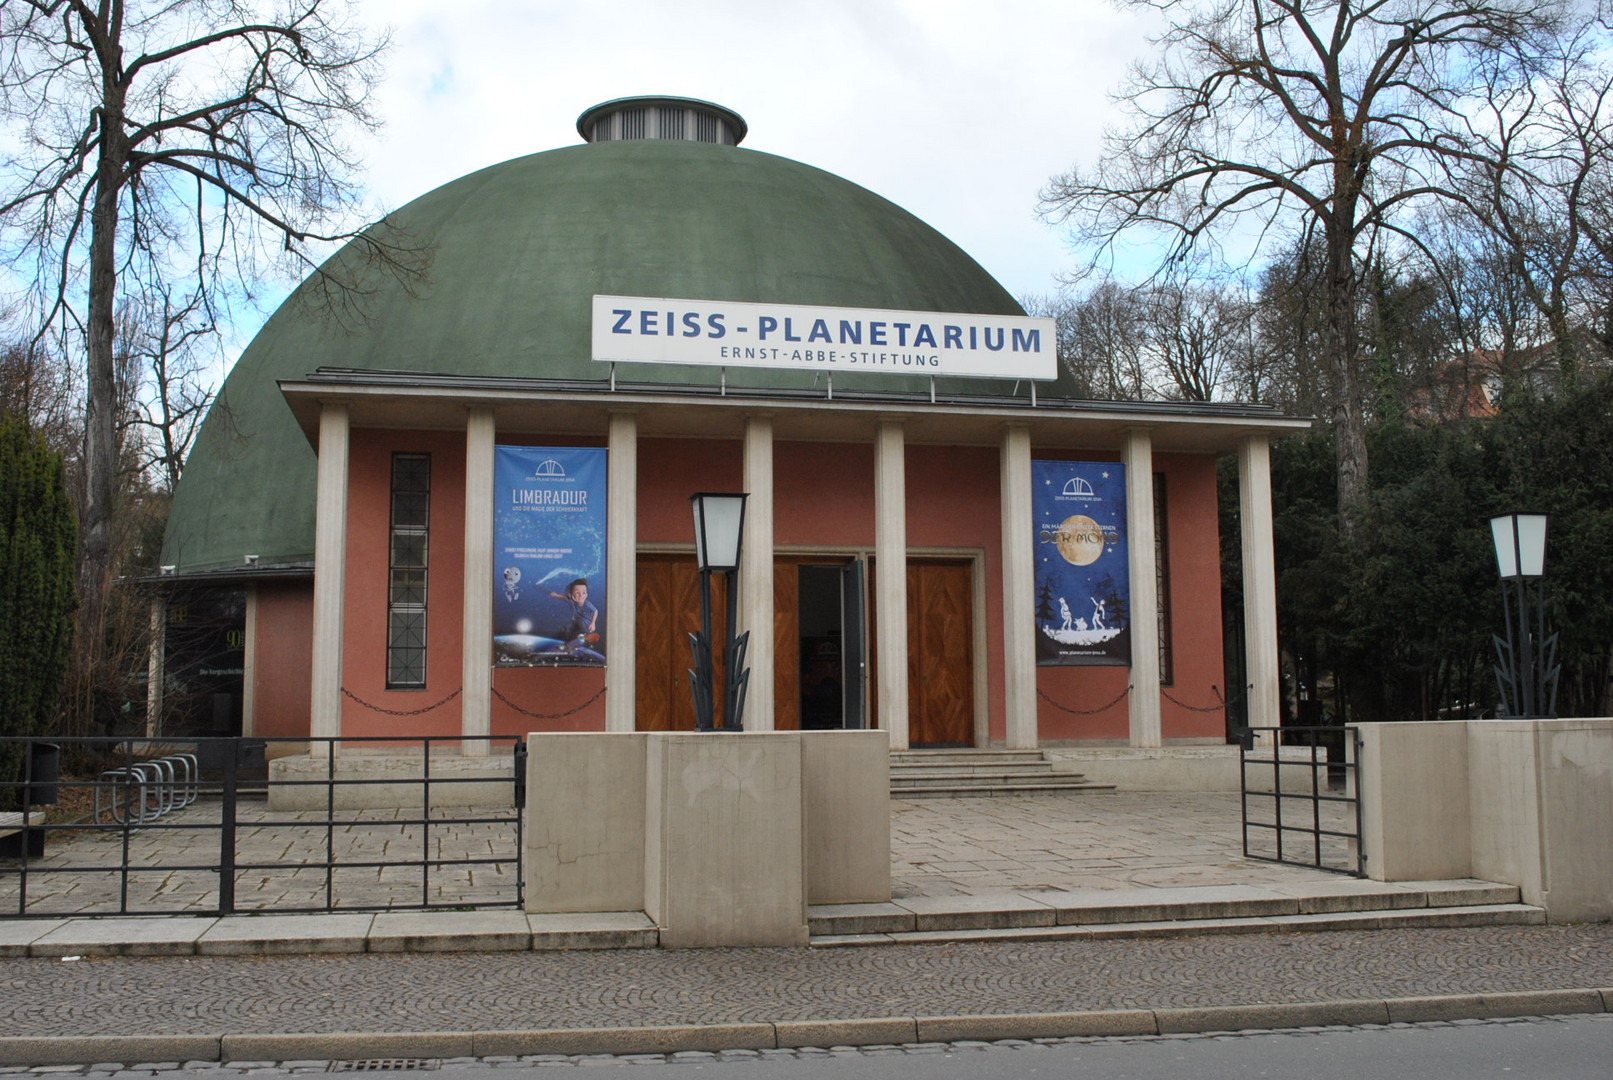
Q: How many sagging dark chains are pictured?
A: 4